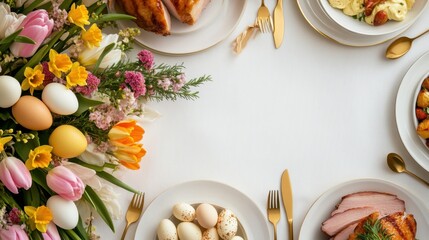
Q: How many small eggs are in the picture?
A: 7